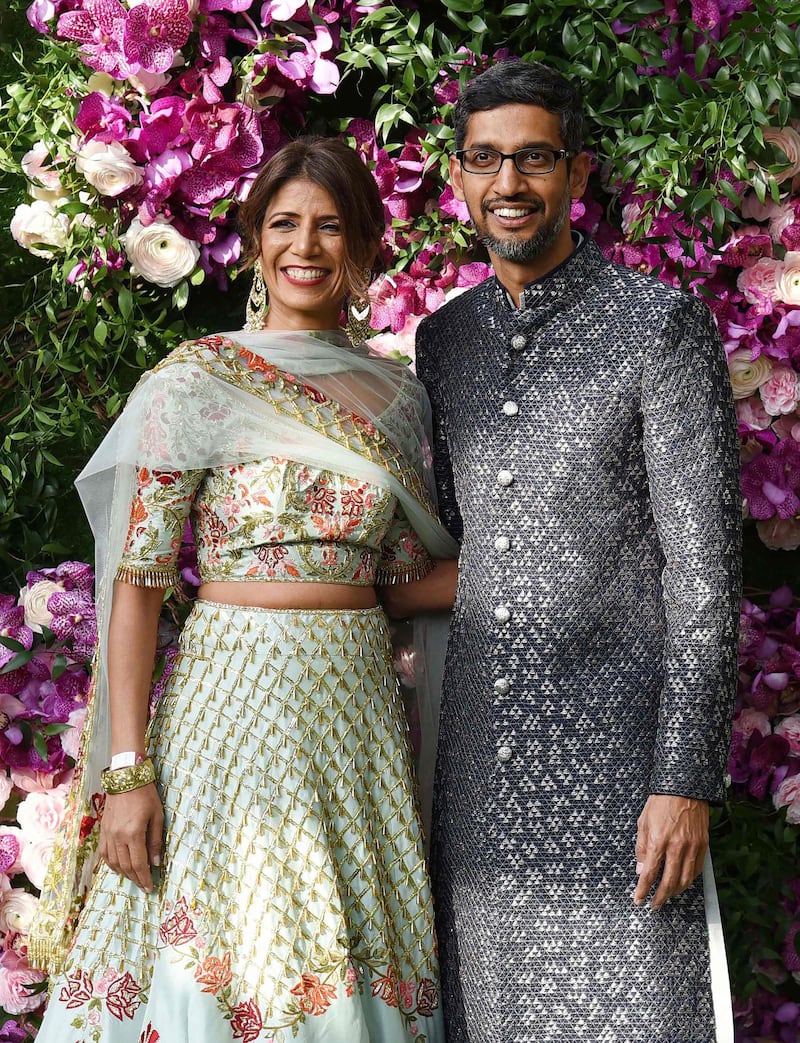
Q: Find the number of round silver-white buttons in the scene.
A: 7